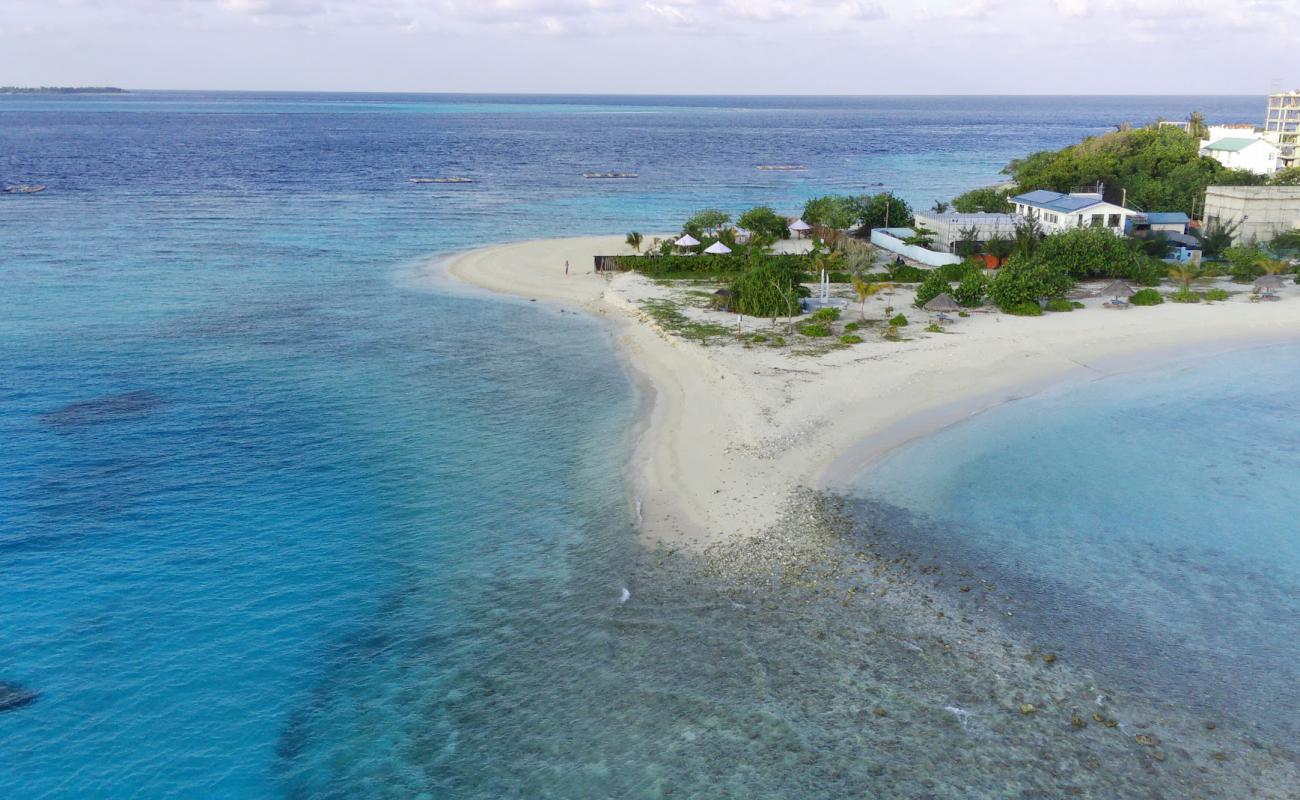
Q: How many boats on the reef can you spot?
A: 4